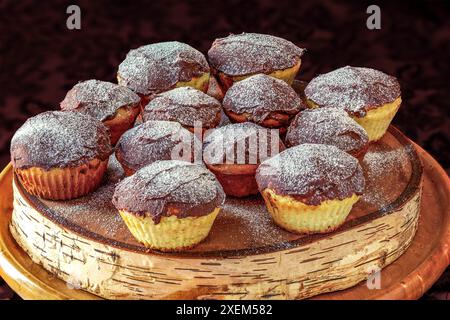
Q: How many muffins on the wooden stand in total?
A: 12